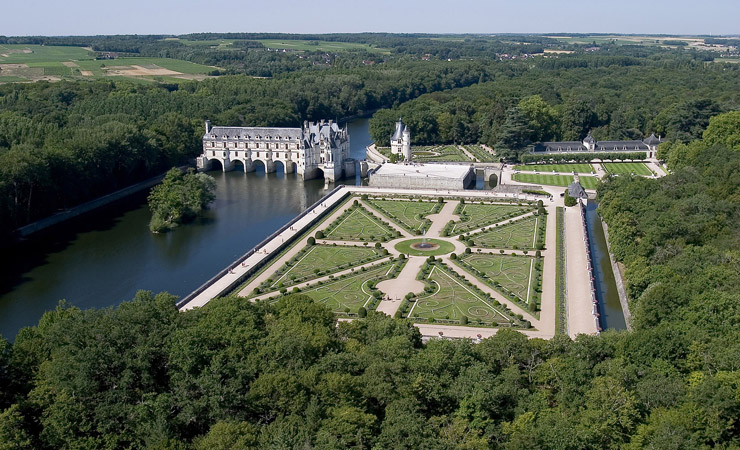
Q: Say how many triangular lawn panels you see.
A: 8